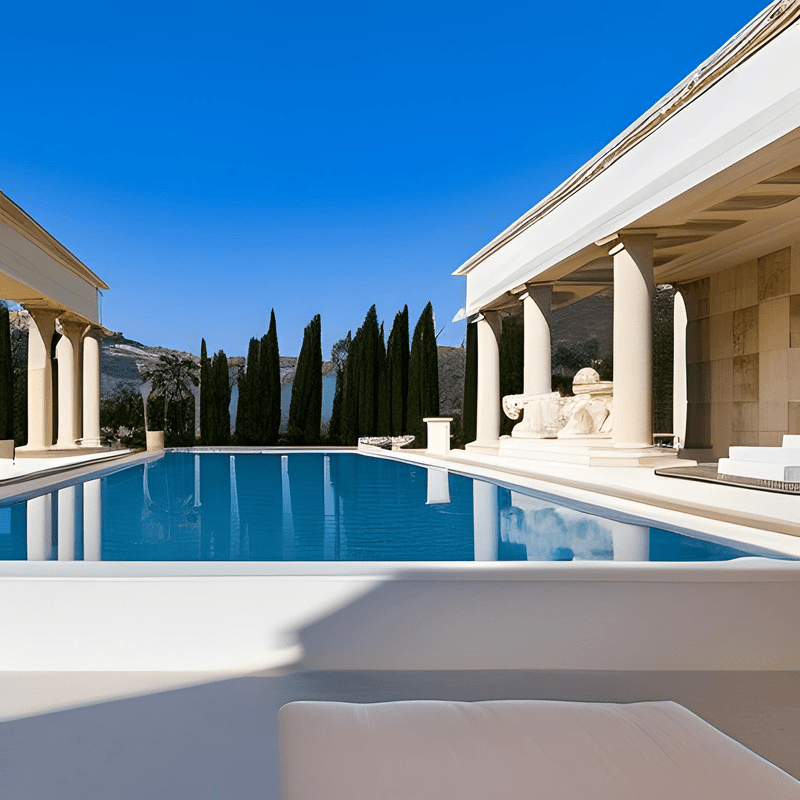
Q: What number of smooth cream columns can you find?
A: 6